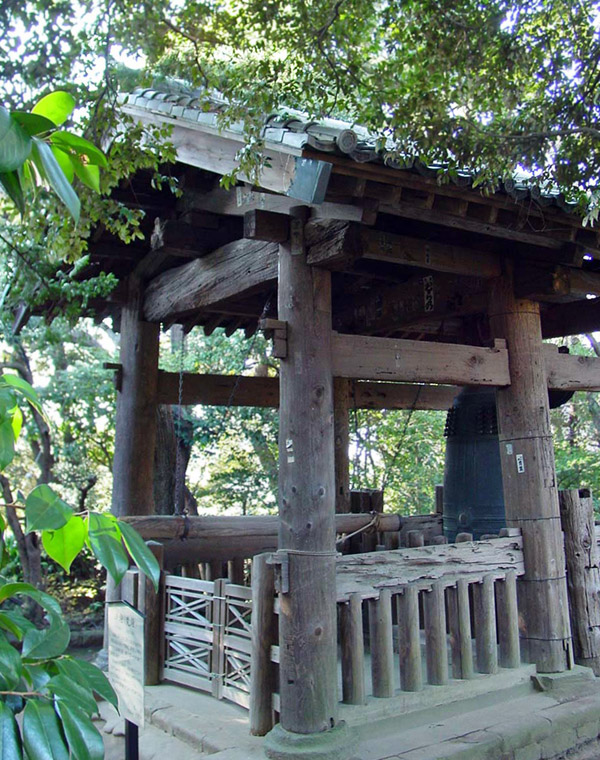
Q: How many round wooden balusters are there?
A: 7